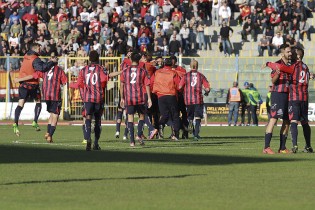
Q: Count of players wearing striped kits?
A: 6